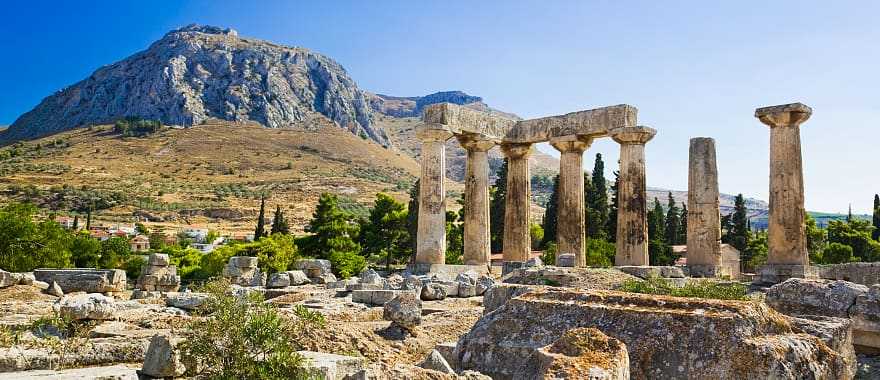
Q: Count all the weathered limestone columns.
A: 7